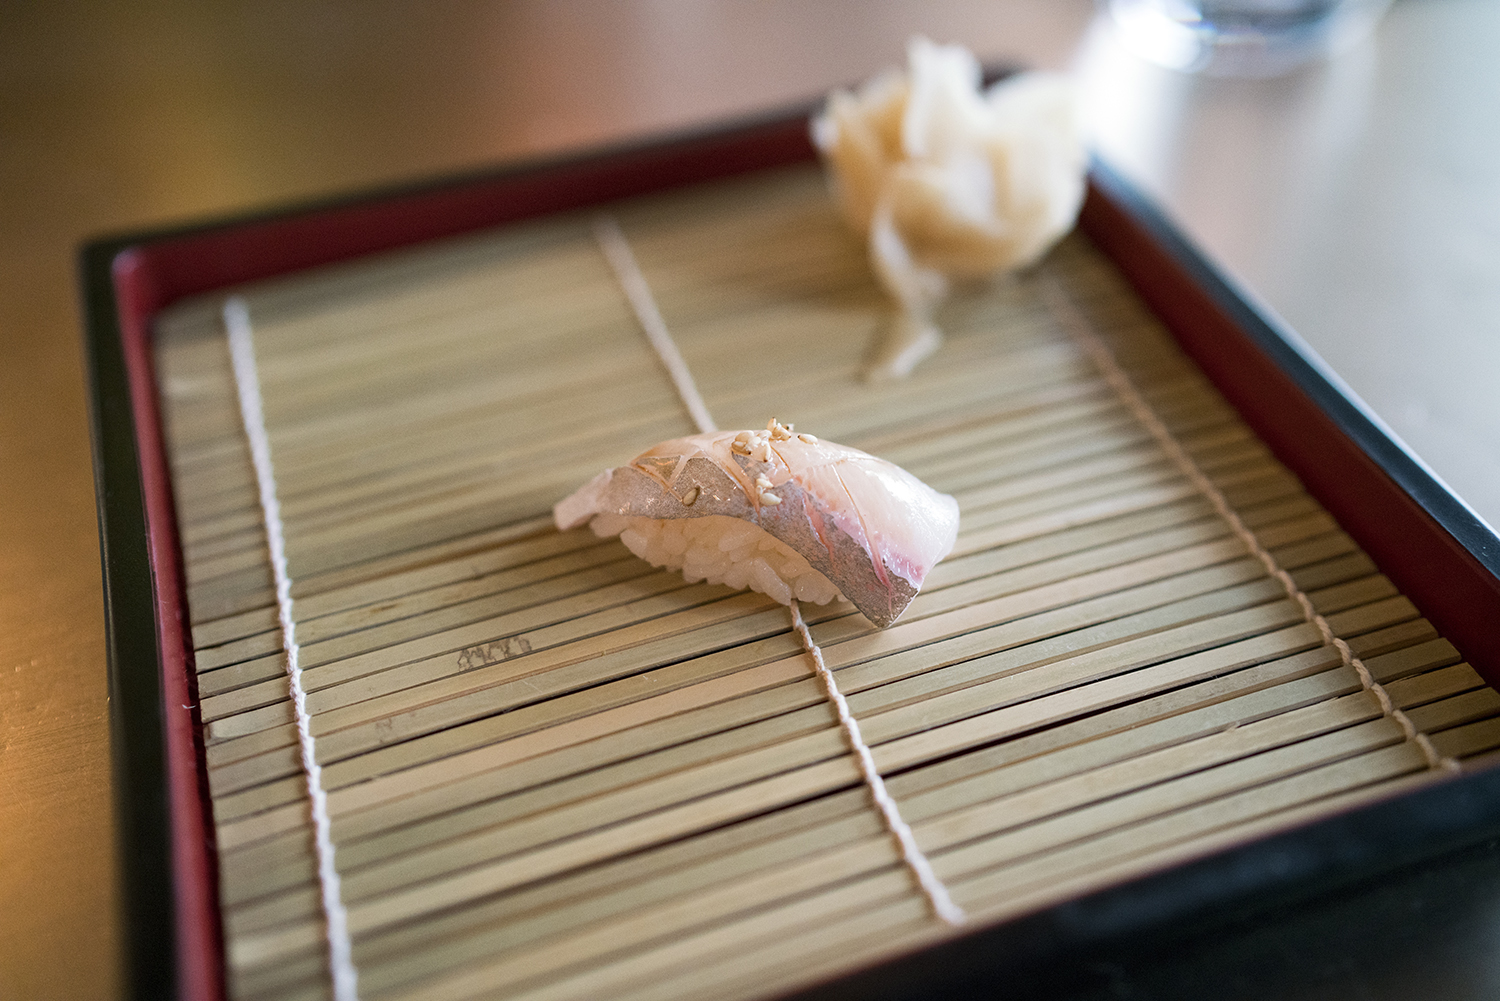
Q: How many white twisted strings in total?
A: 3